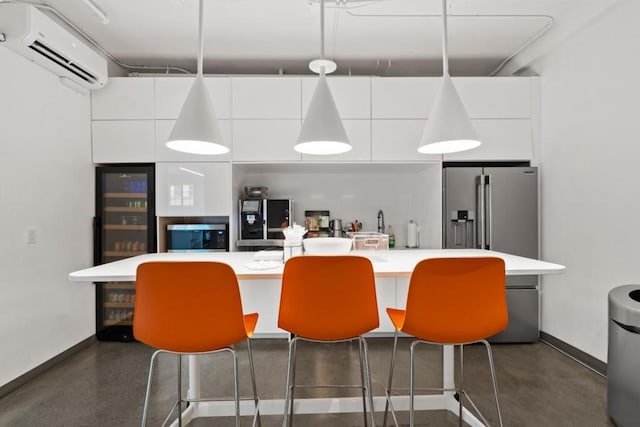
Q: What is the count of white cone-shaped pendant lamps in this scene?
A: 3